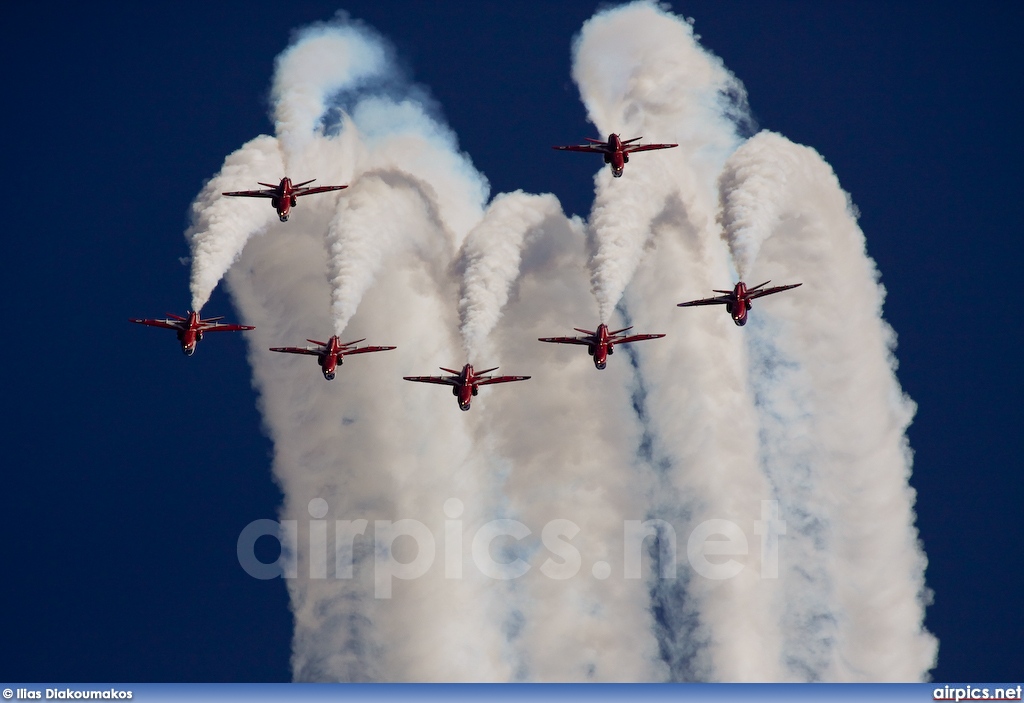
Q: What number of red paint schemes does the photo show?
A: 7